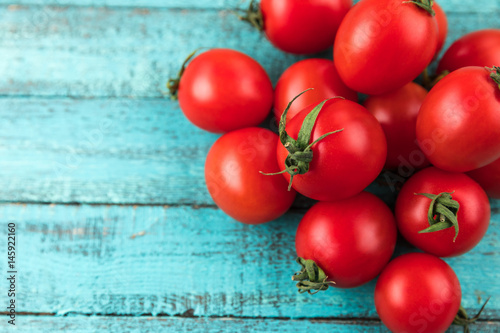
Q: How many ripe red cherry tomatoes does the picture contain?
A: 14